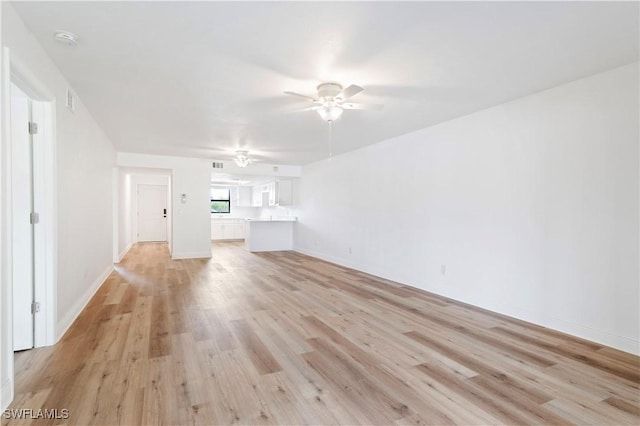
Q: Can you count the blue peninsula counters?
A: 0